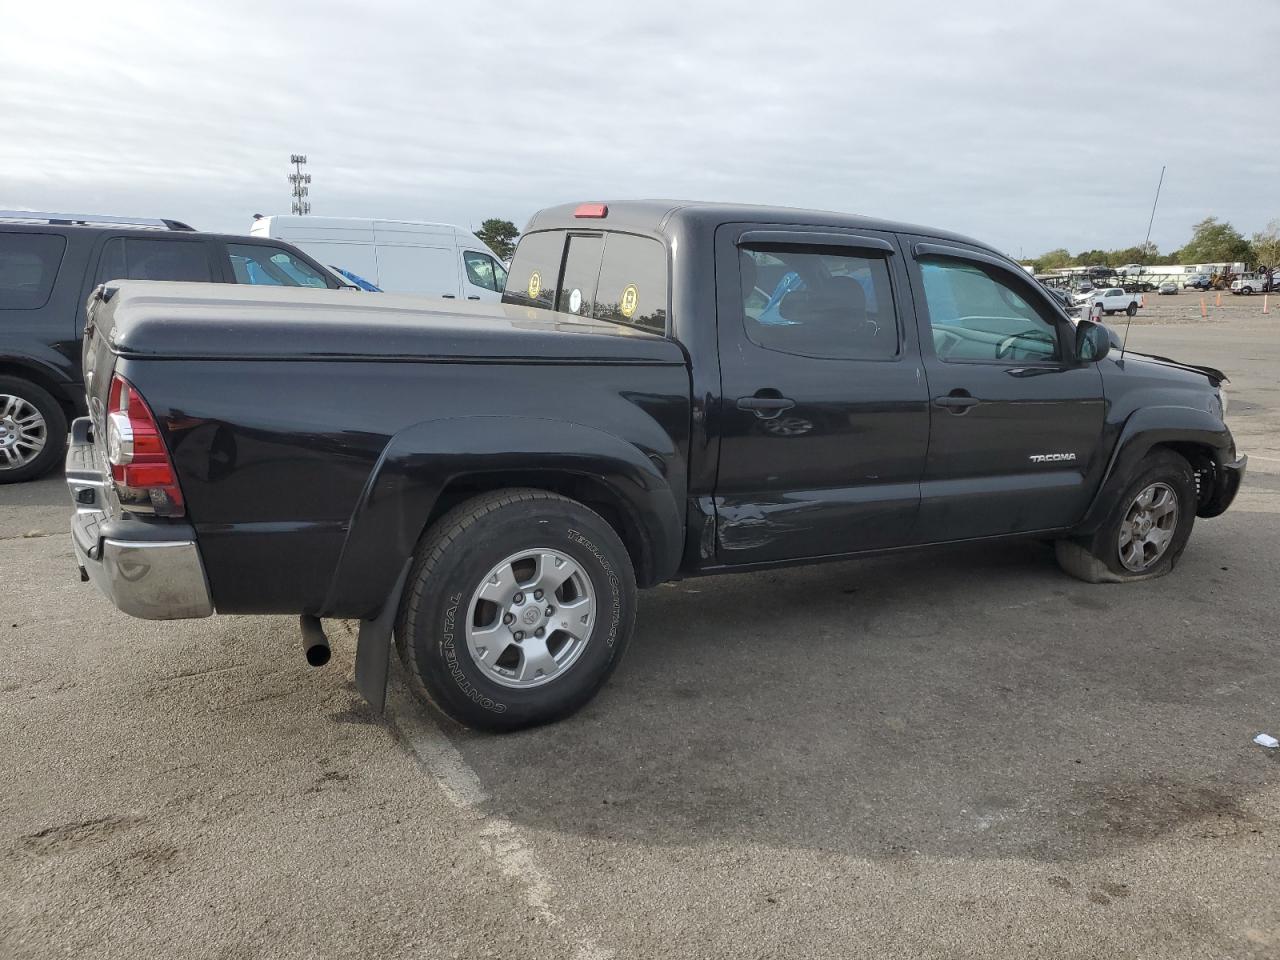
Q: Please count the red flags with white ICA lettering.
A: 0